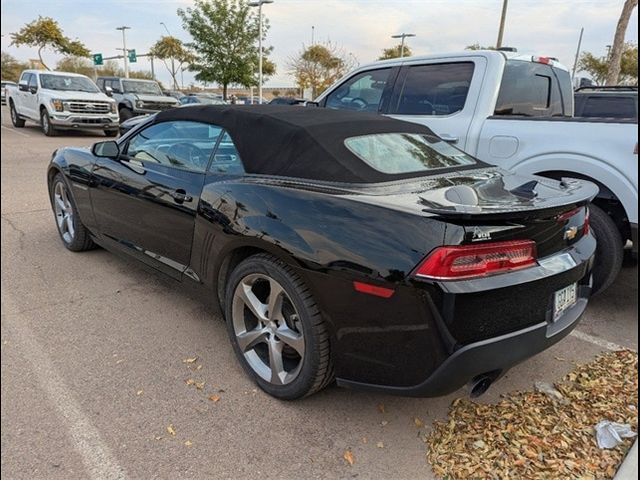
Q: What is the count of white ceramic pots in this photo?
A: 0